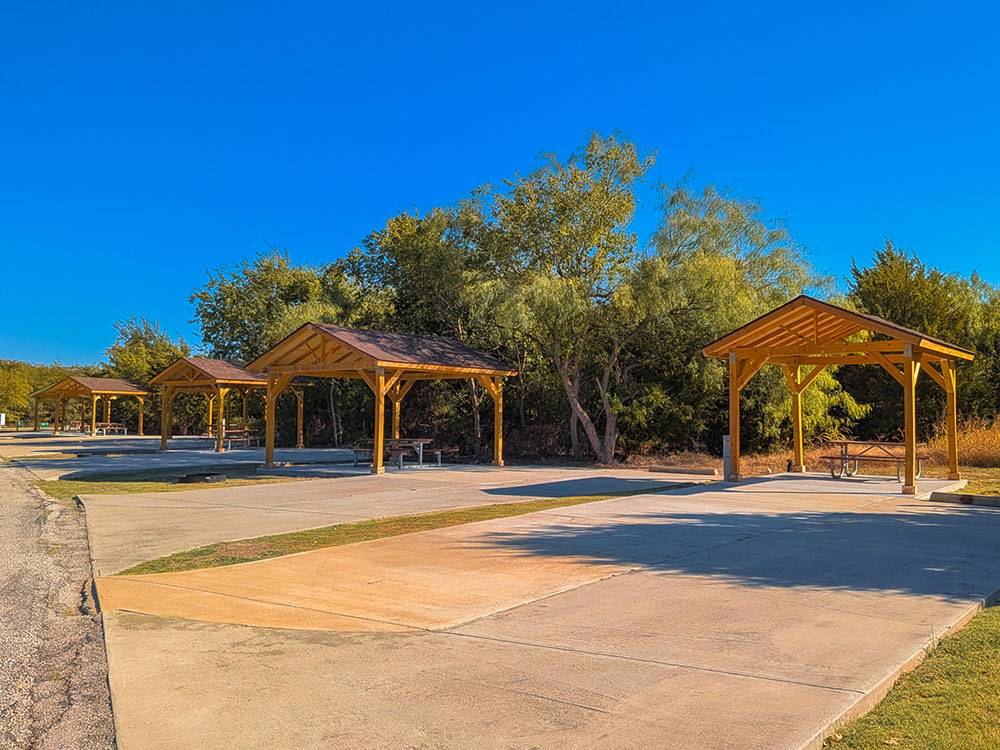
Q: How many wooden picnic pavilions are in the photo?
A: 4